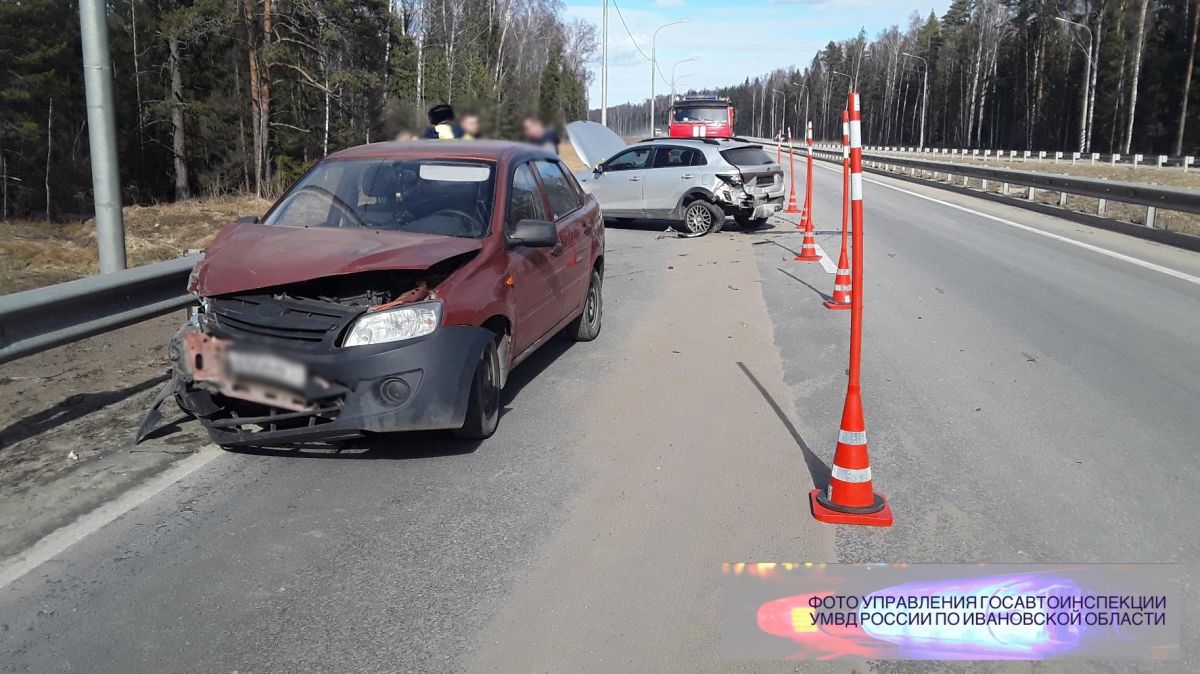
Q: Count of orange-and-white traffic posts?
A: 6